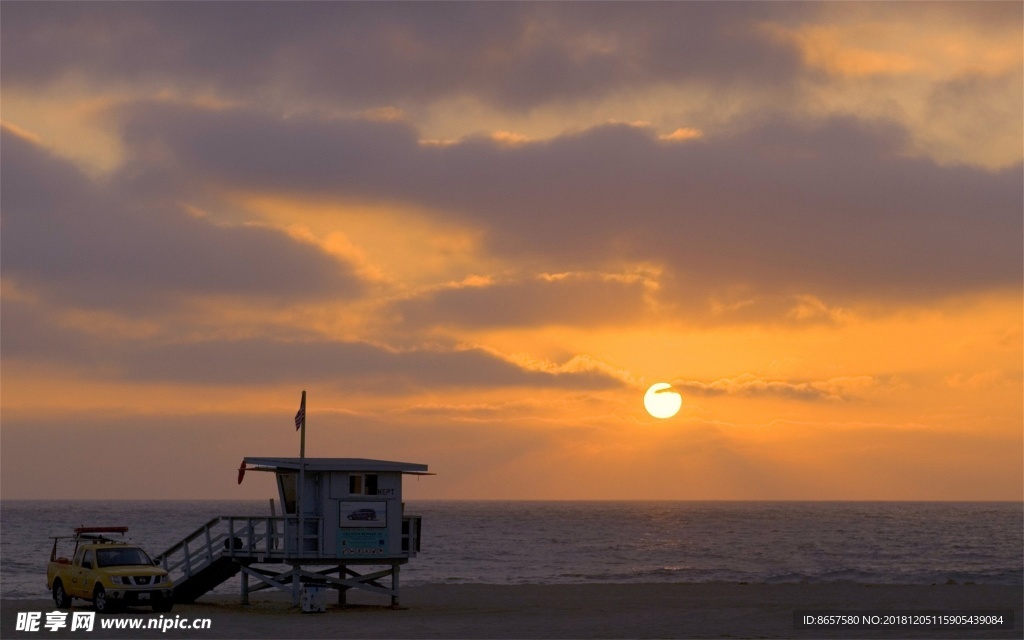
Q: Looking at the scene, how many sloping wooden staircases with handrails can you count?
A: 1